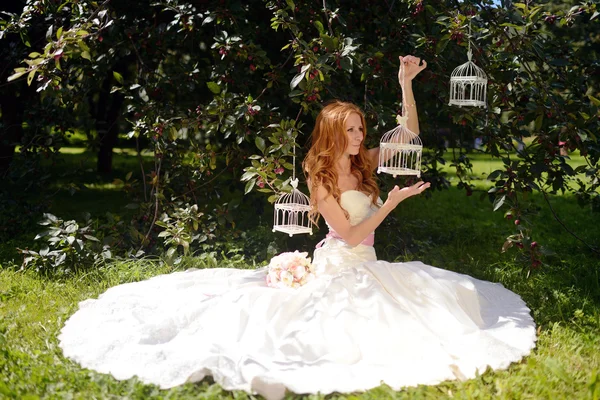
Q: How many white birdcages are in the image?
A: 3